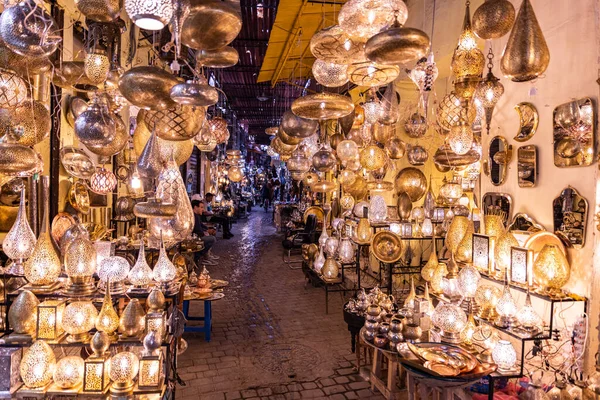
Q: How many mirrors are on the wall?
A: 7